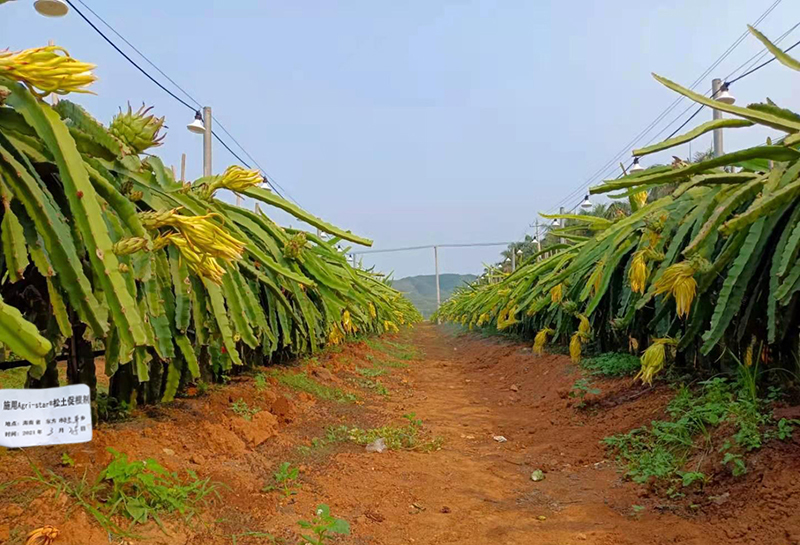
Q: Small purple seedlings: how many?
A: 0